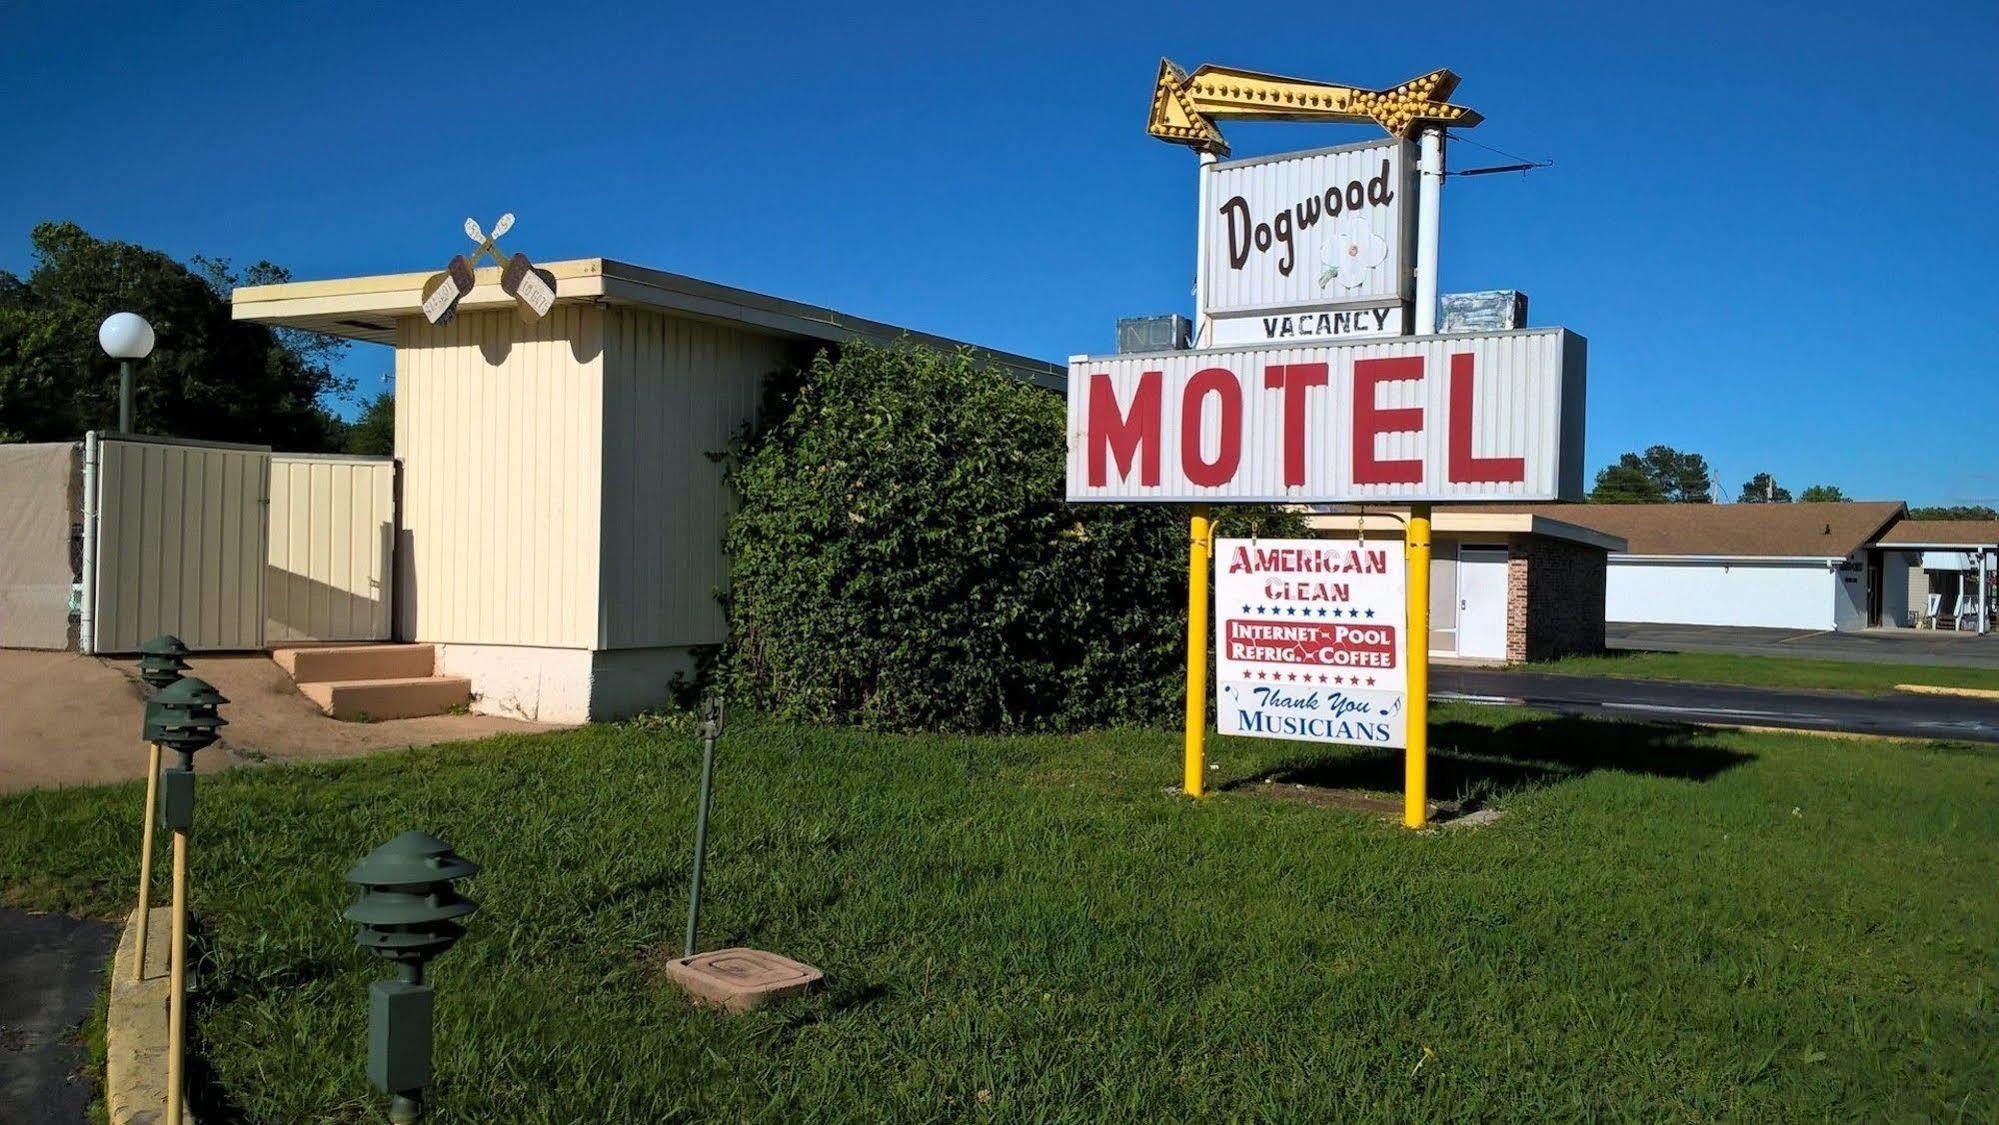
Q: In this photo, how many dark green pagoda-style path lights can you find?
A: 3